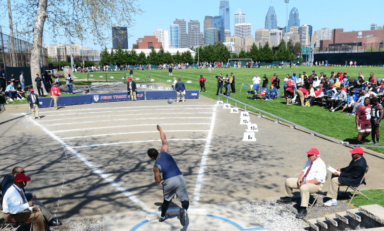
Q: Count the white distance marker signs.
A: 7